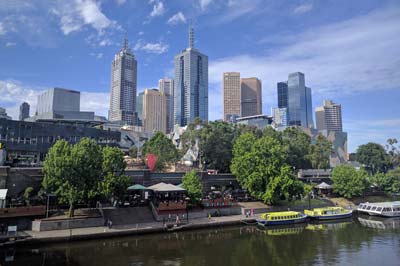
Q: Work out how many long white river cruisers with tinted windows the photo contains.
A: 1